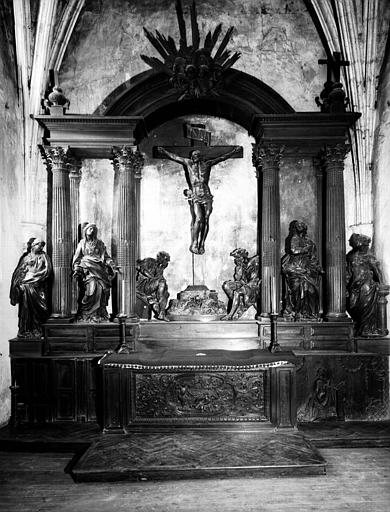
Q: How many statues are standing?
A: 4